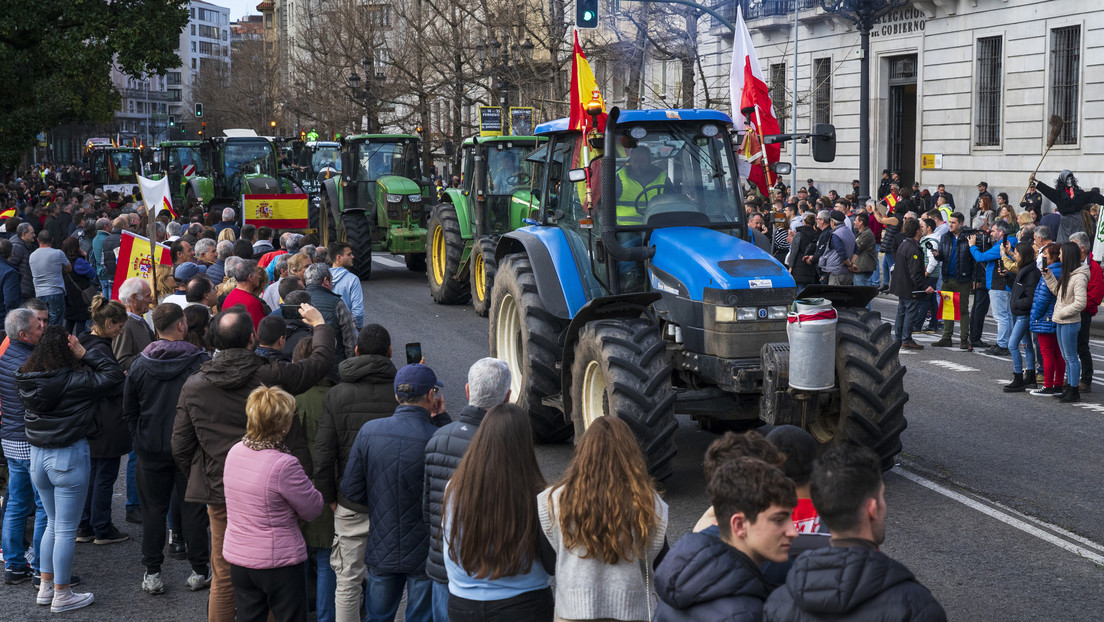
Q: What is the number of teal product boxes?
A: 0